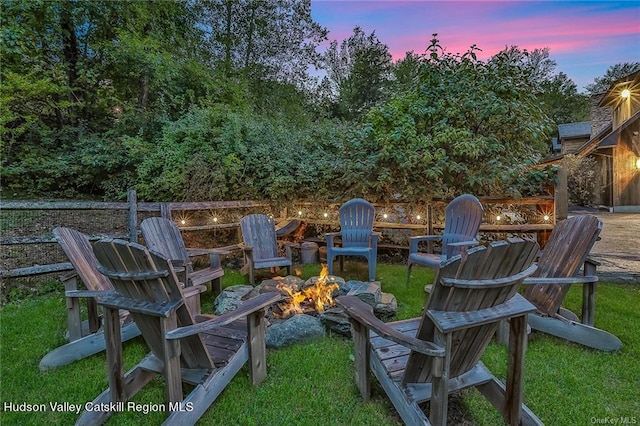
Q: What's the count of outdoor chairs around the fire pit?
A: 8